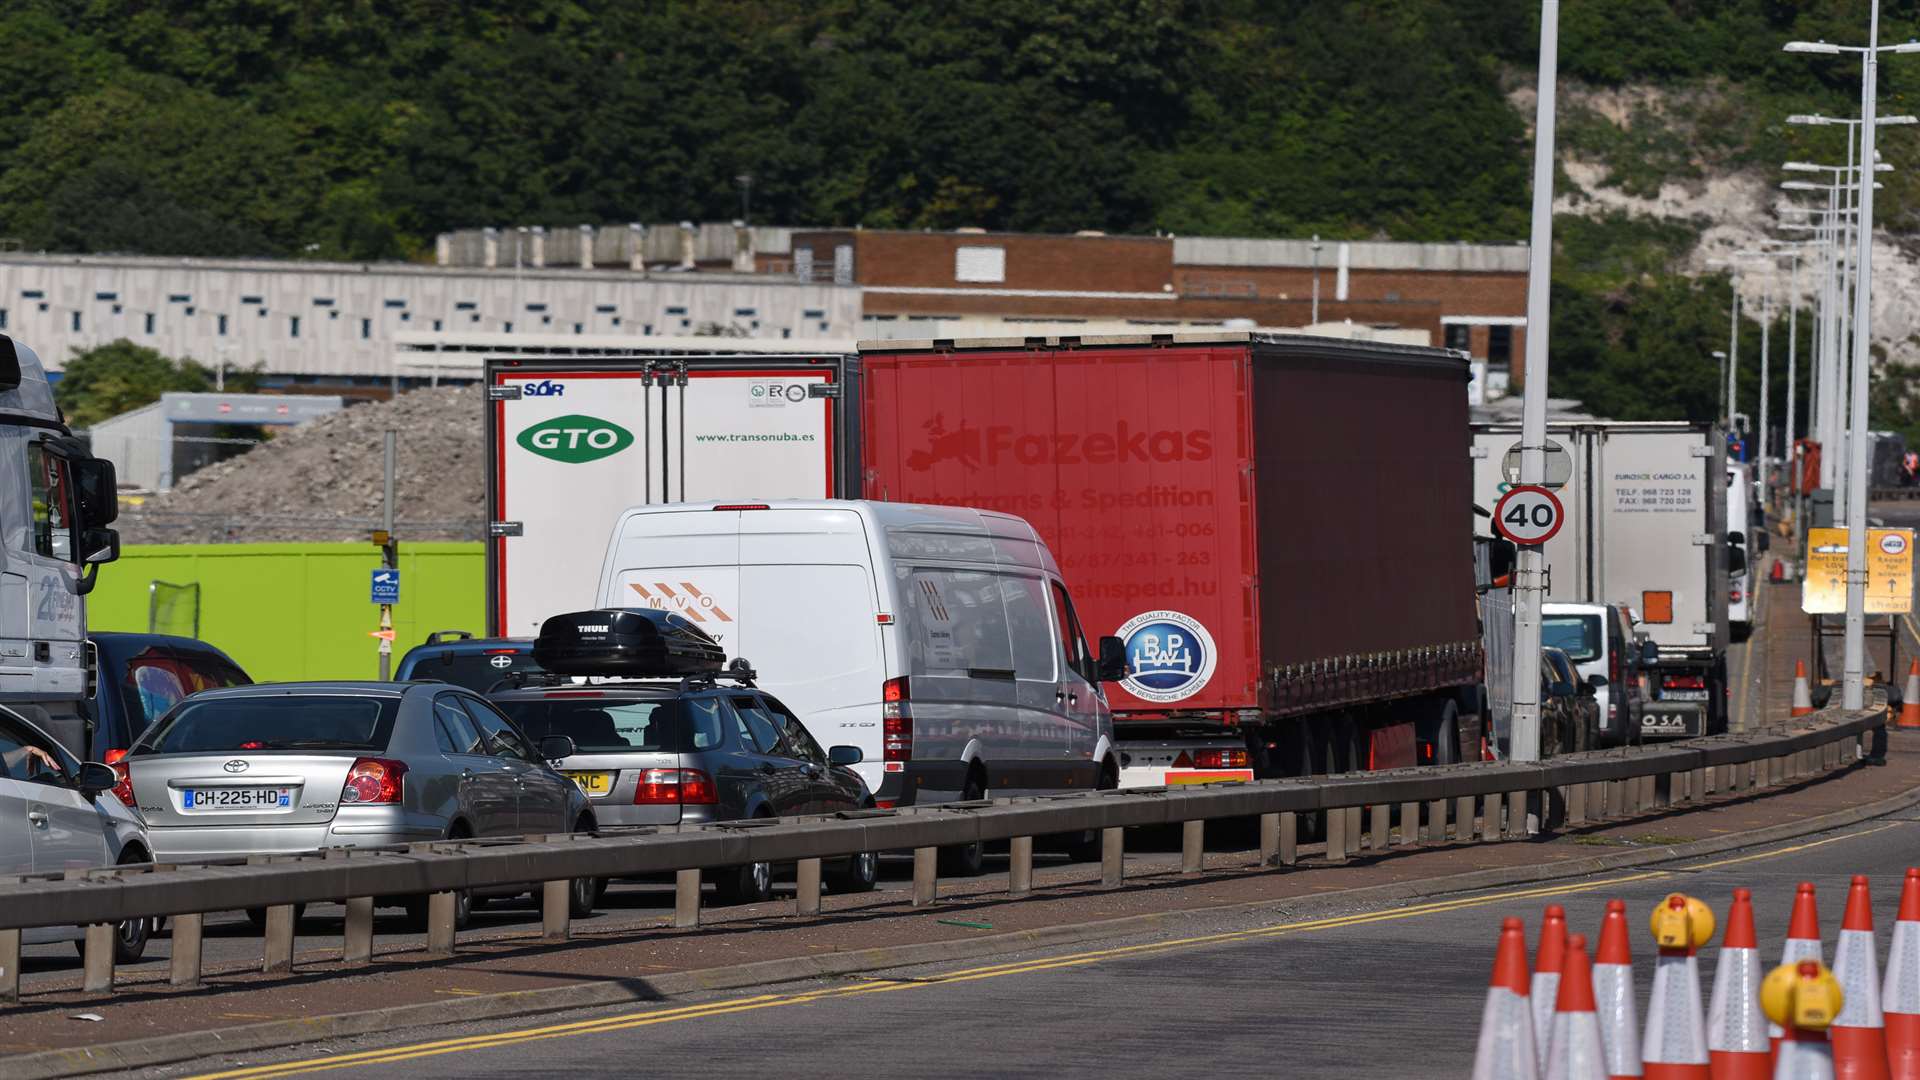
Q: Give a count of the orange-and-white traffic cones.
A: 12